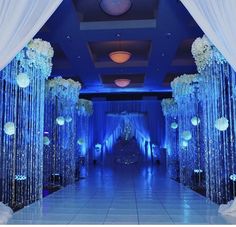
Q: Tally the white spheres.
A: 11